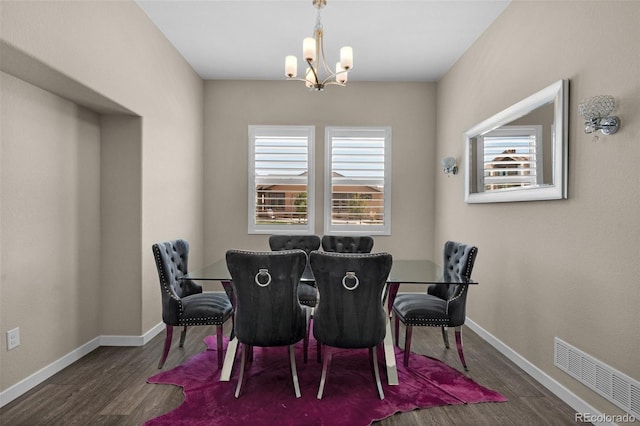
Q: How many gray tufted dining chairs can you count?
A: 6